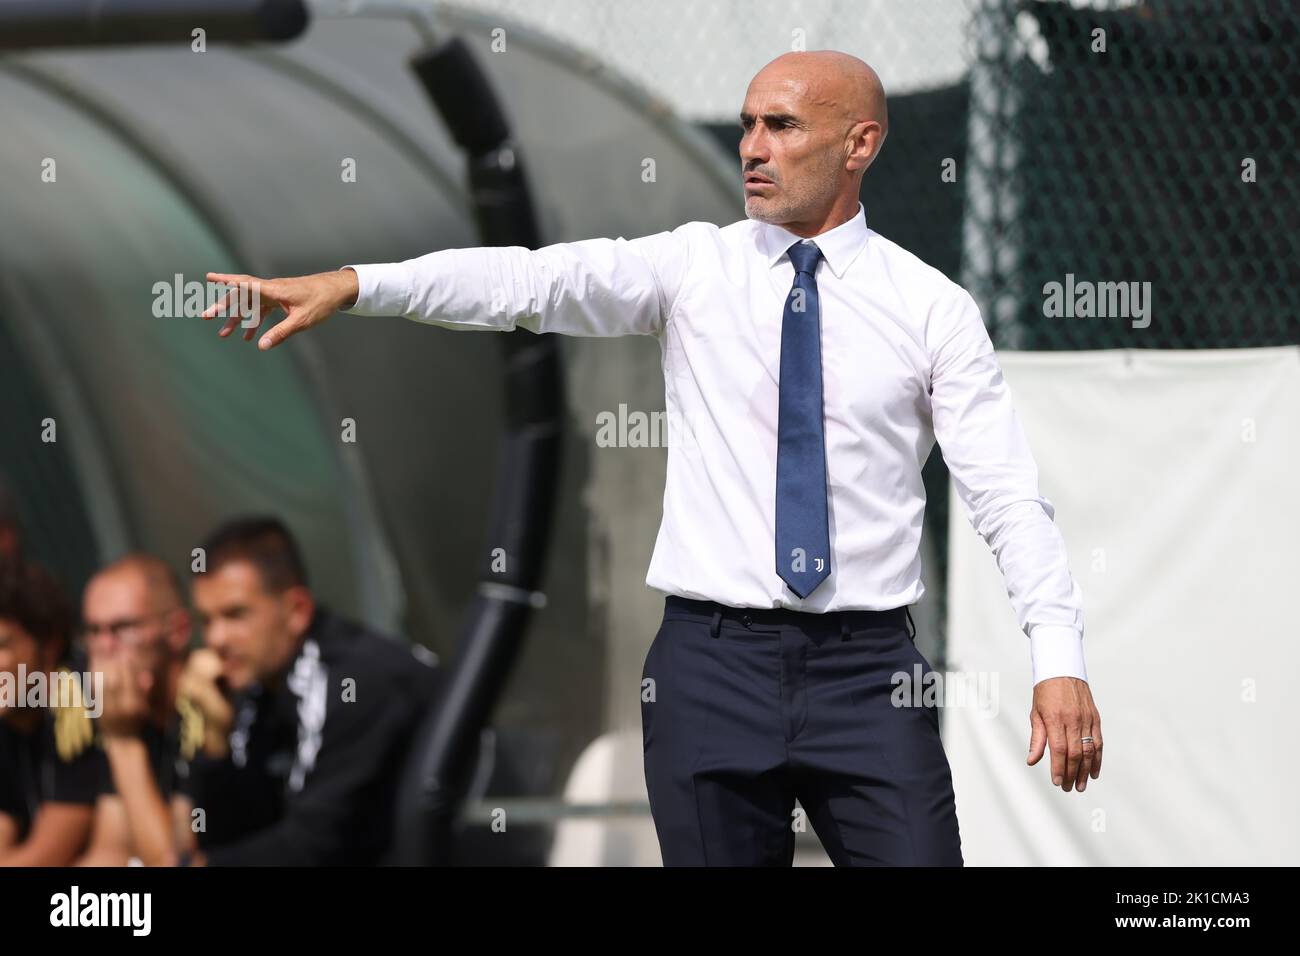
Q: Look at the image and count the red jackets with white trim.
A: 0